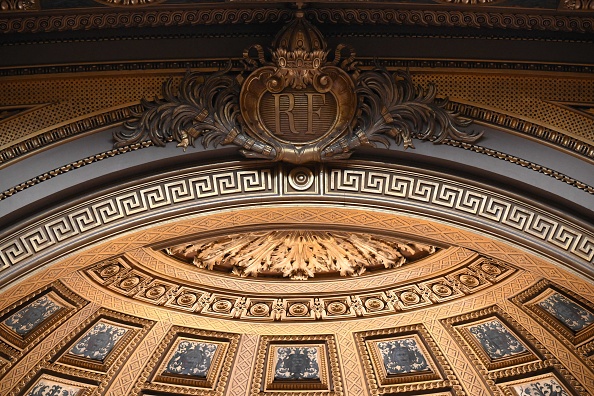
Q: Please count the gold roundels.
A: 13